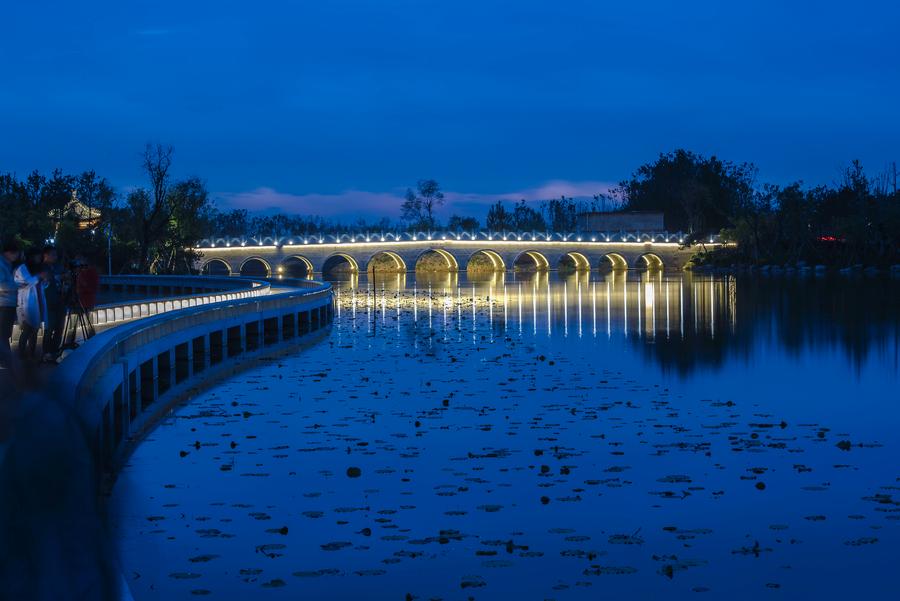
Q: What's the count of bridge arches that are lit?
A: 11